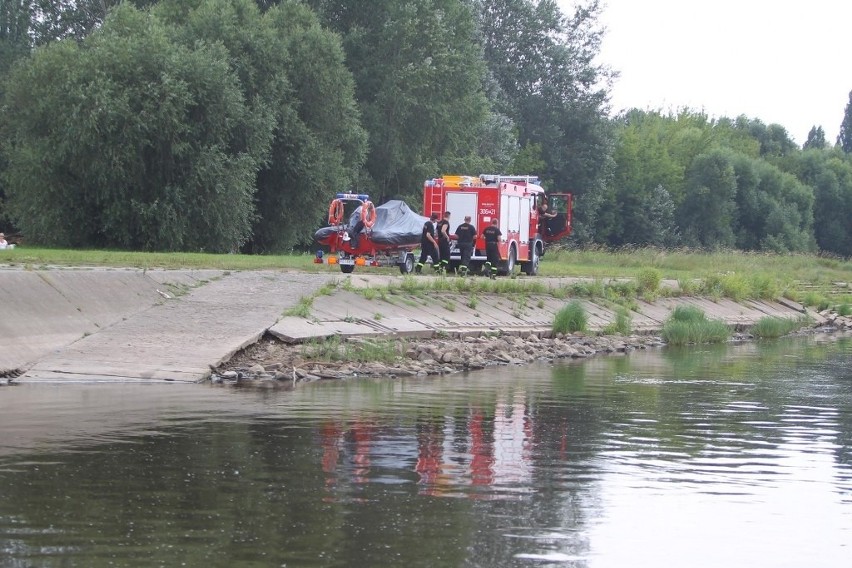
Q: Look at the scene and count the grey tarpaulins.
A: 1